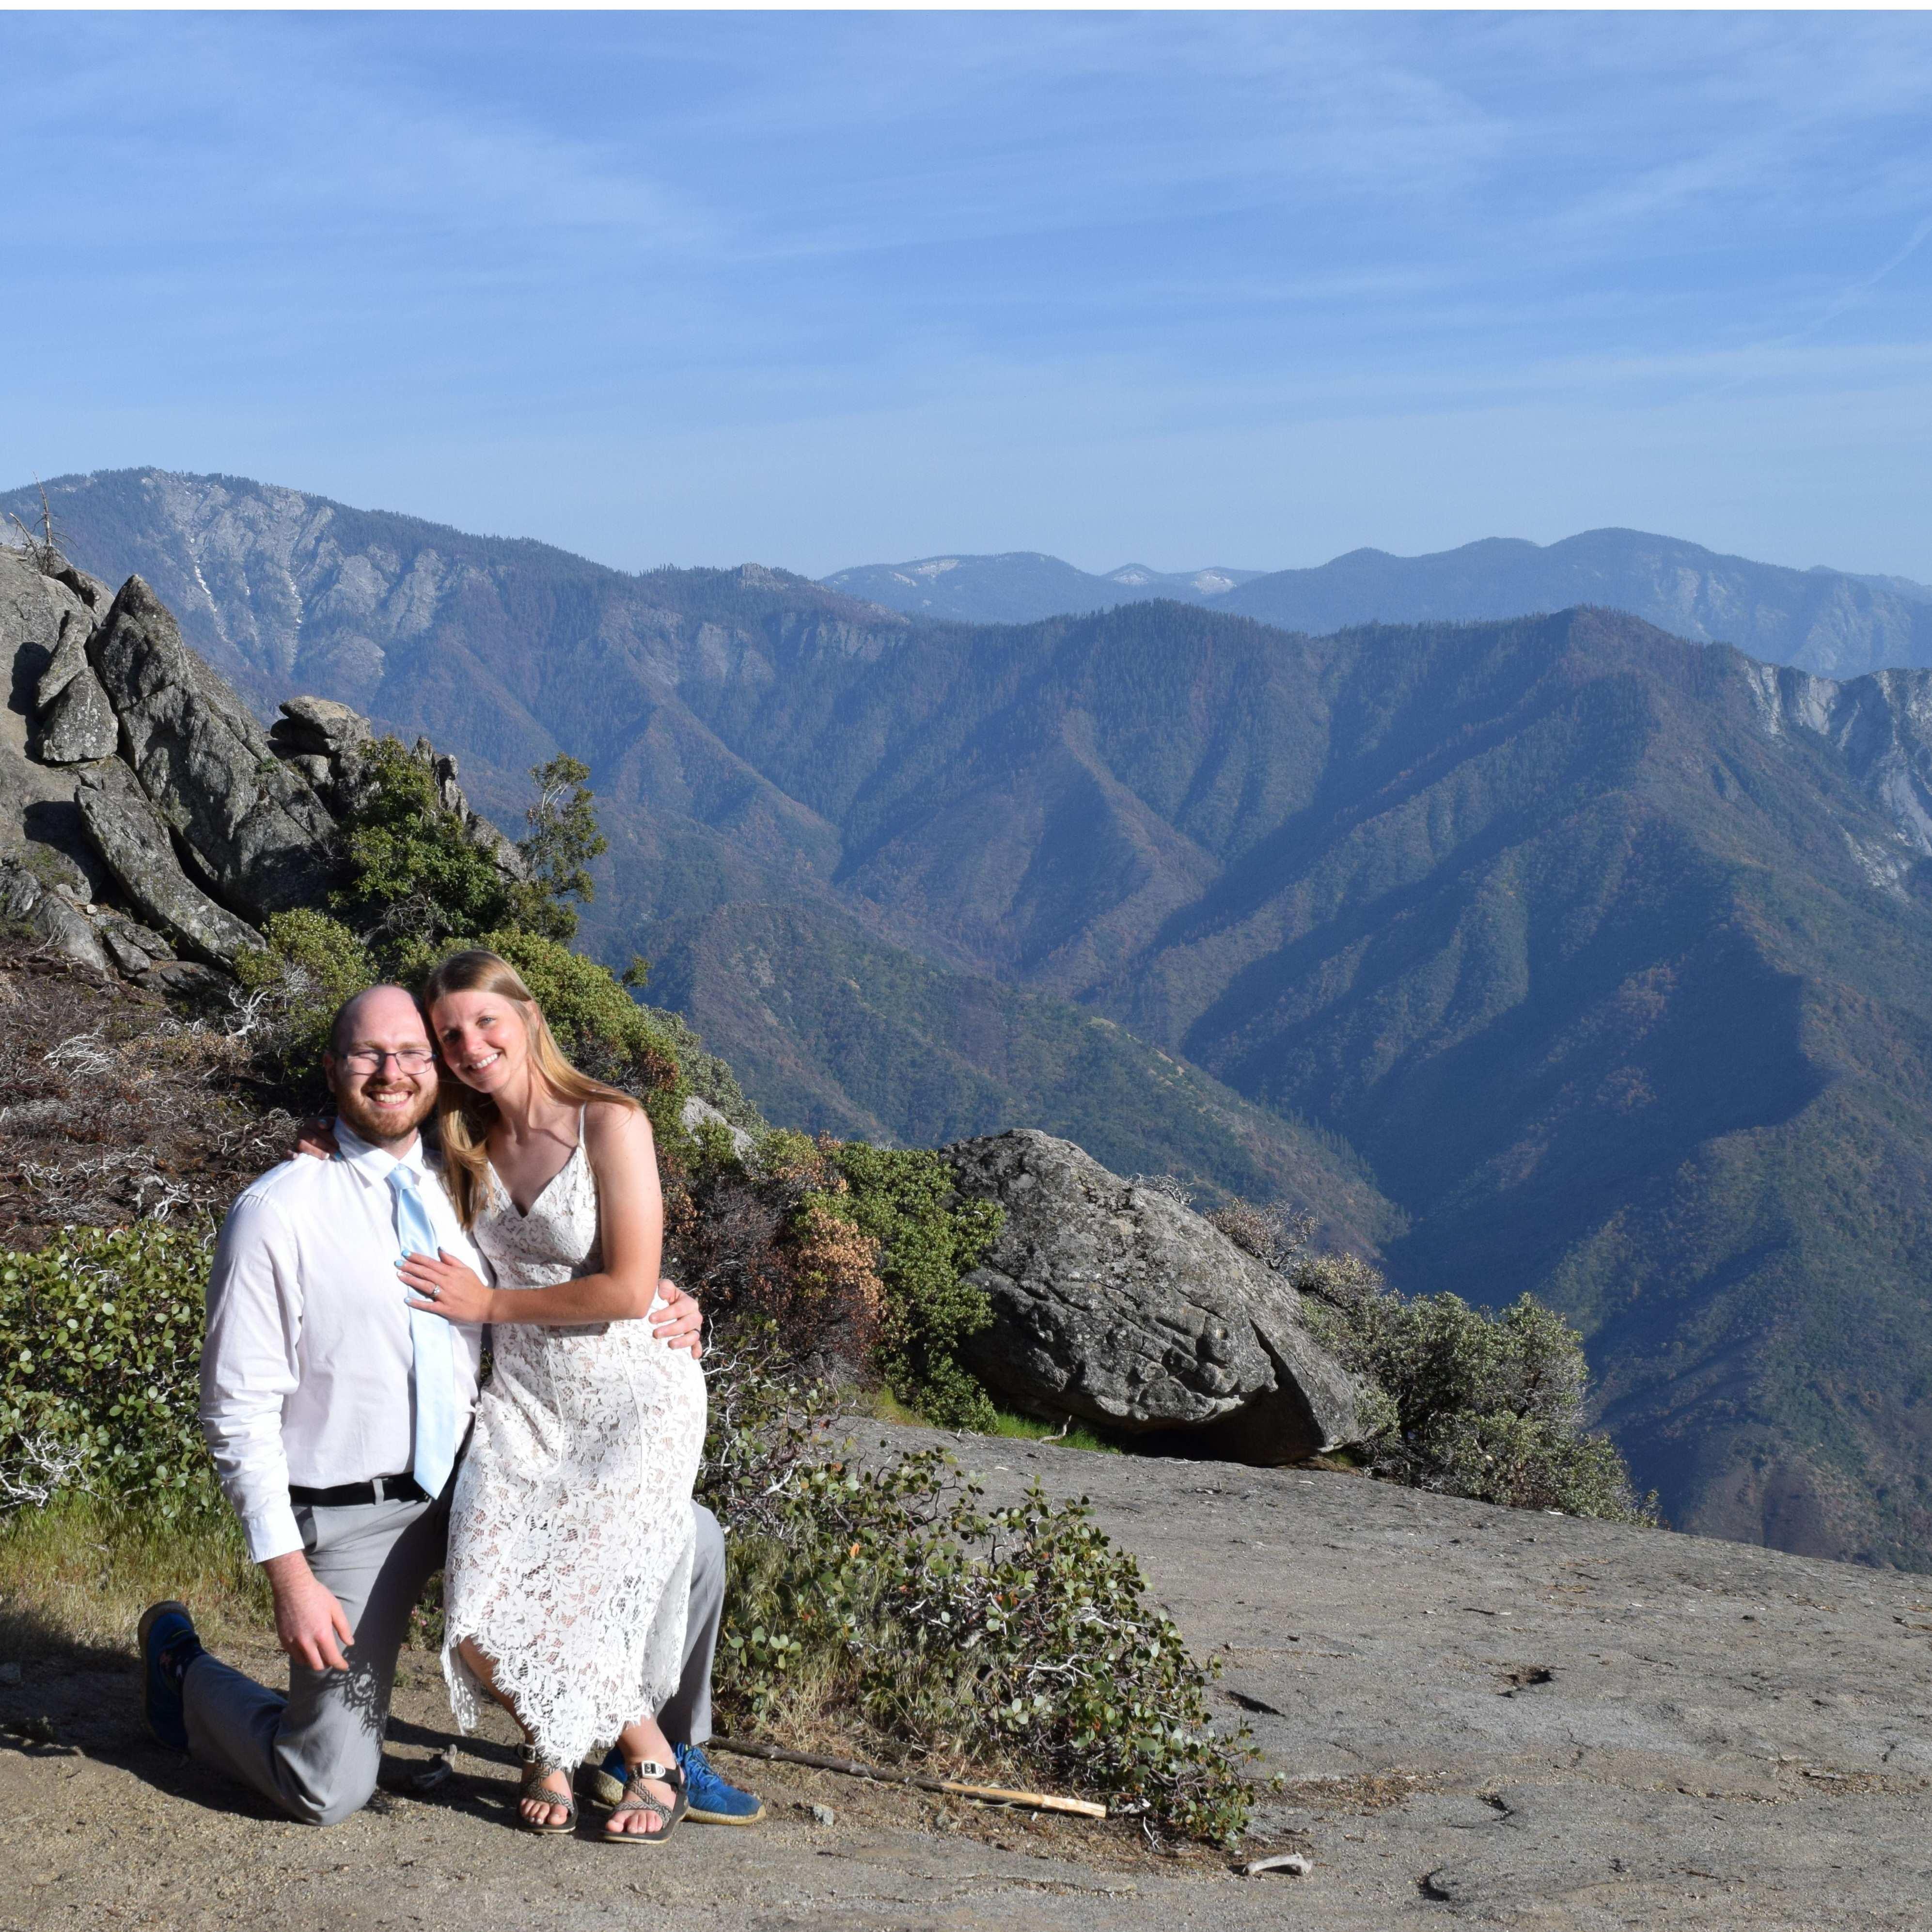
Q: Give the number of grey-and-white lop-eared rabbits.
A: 0